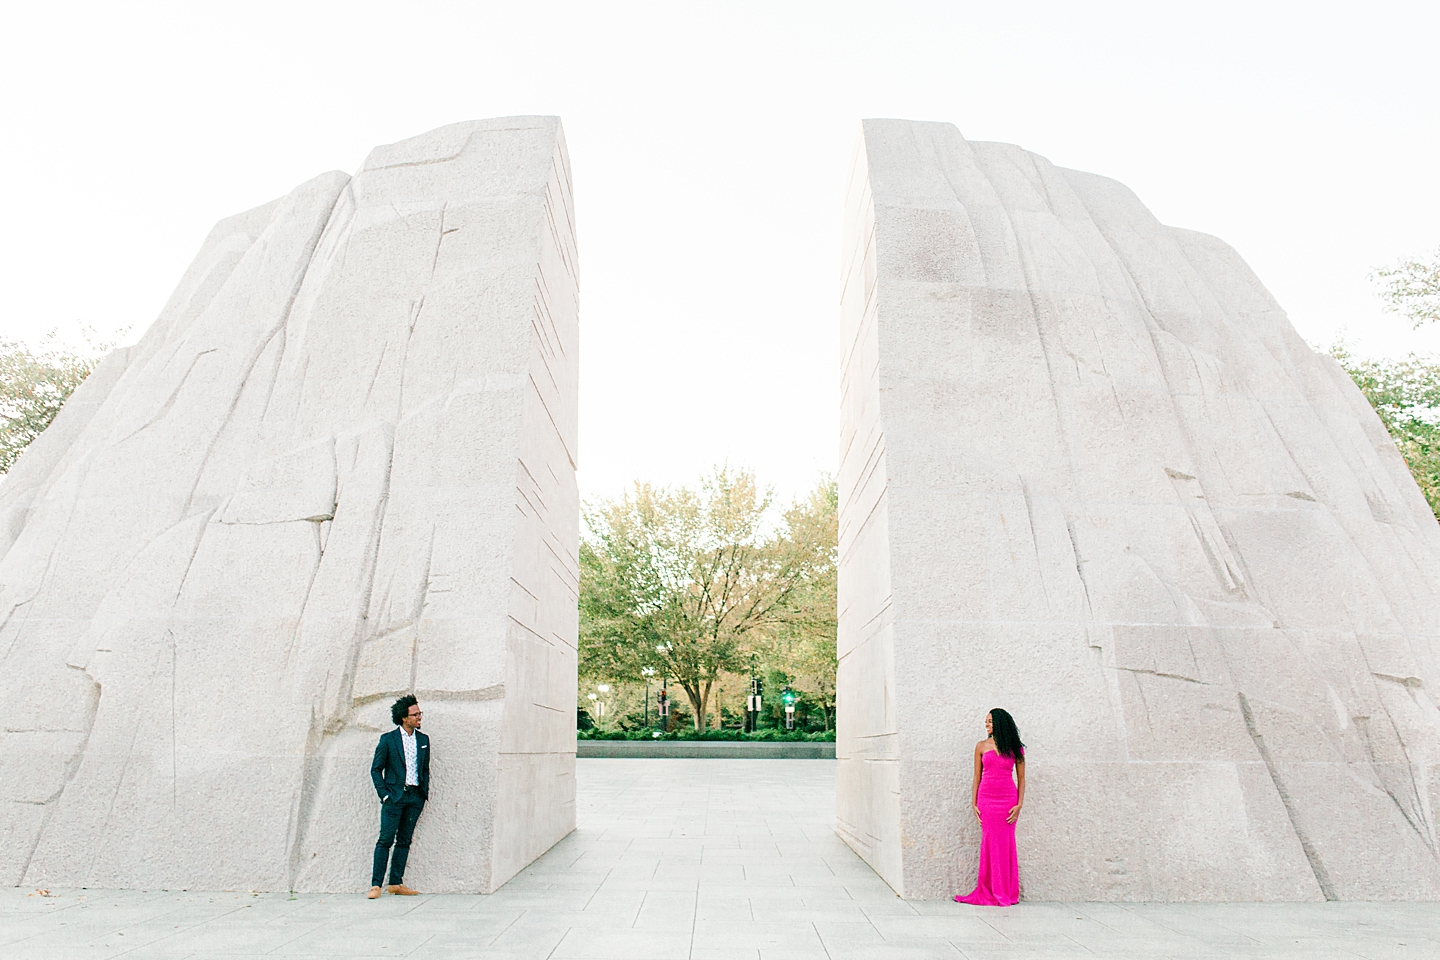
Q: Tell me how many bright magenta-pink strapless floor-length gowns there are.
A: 1